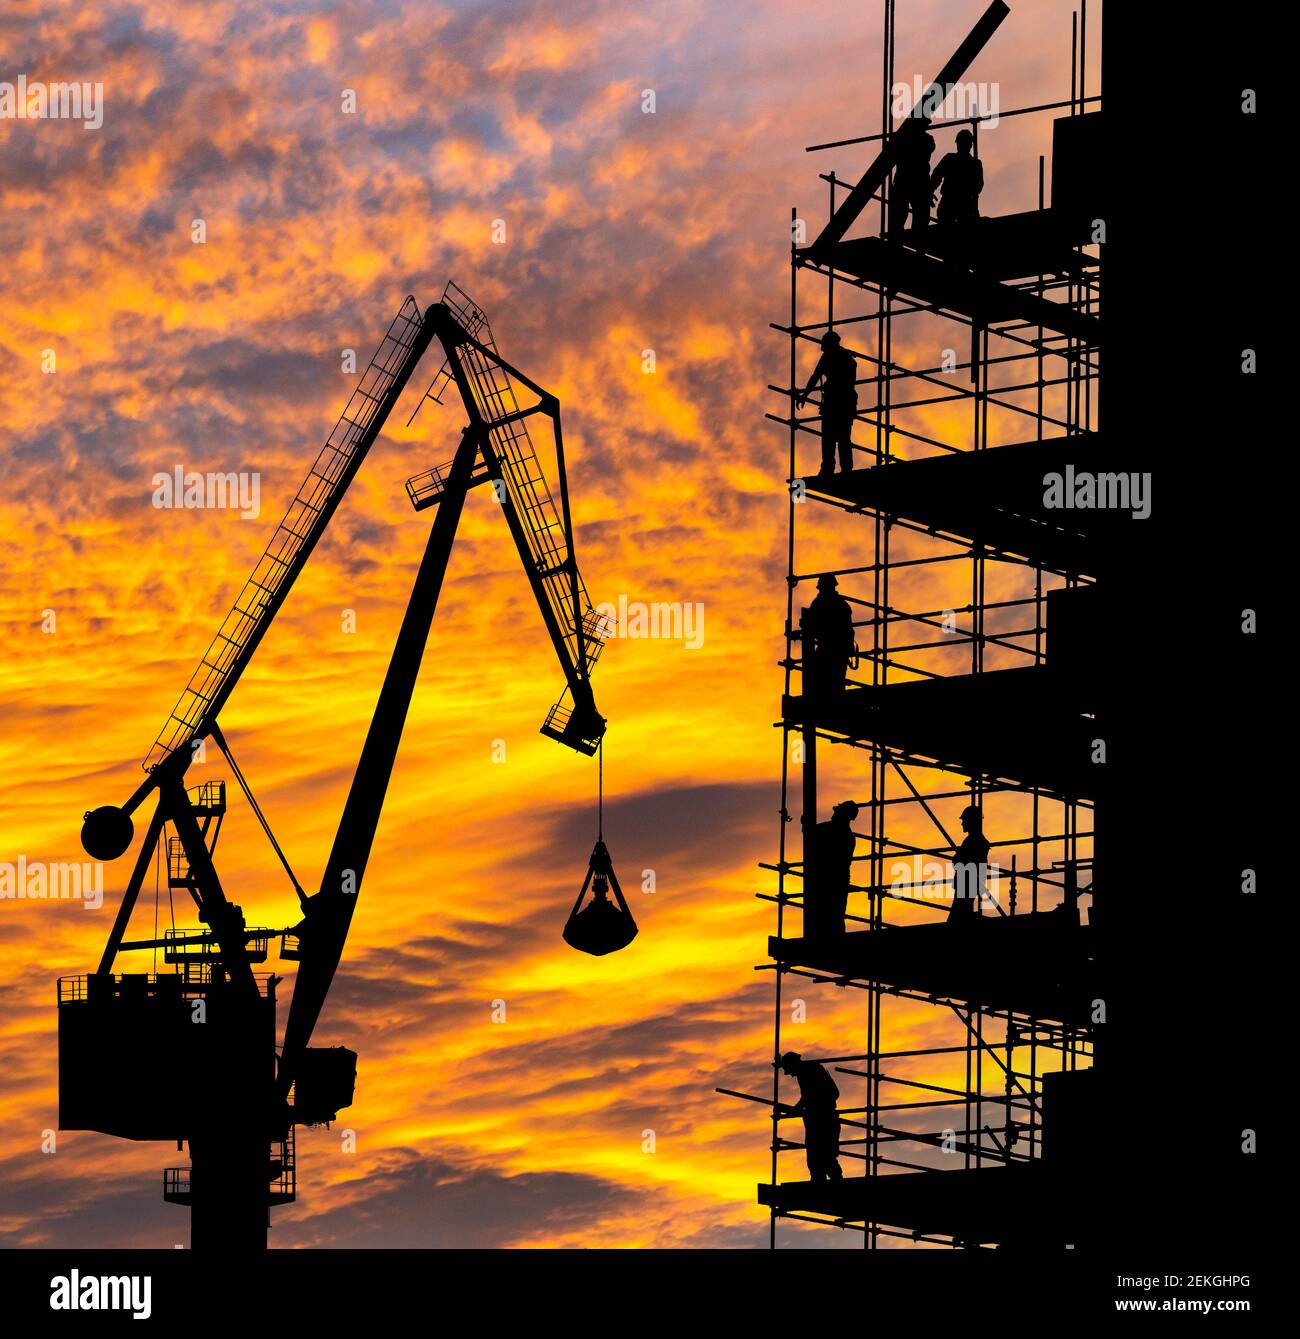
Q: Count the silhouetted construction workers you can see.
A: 7